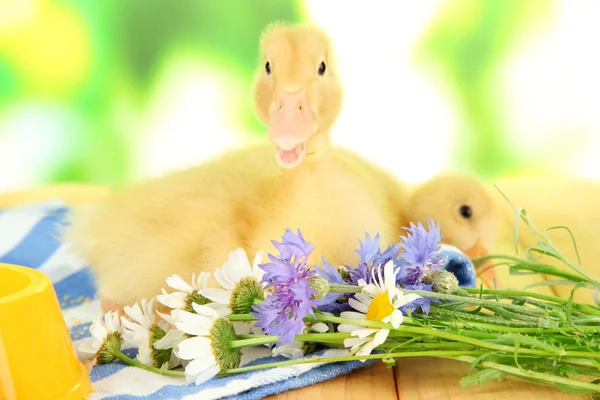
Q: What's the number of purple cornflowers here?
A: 3